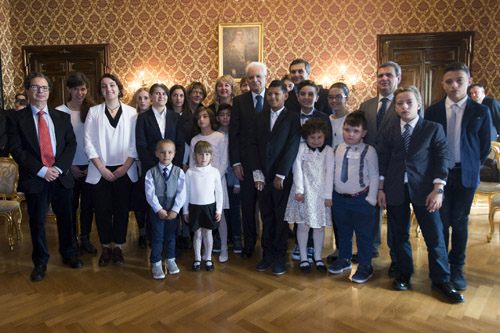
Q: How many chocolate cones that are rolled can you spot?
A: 0